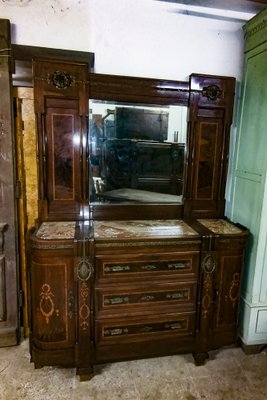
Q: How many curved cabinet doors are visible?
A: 2